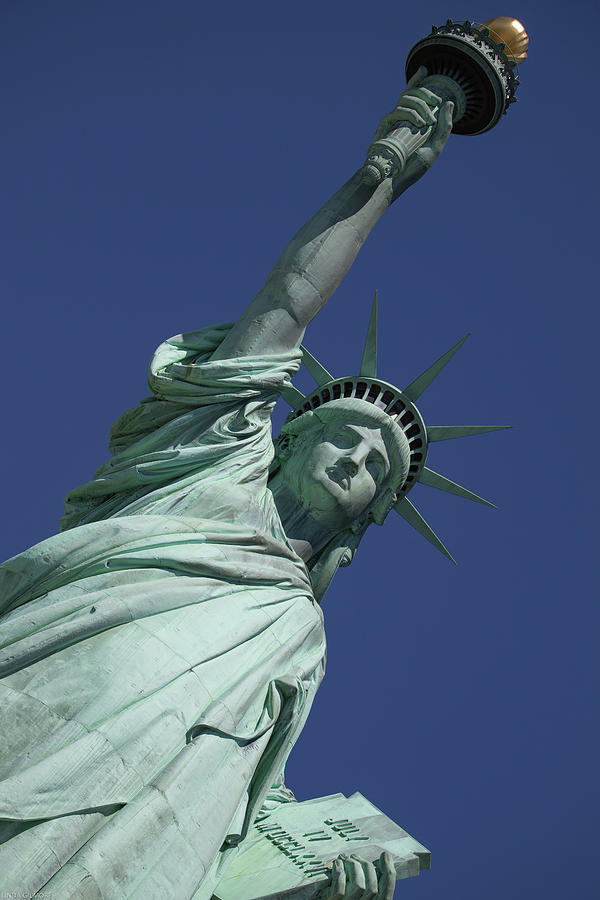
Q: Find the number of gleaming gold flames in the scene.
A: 1